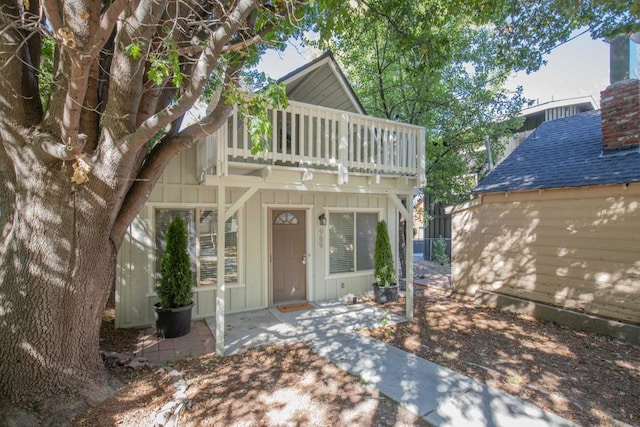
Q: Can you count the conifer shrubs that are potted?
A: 2